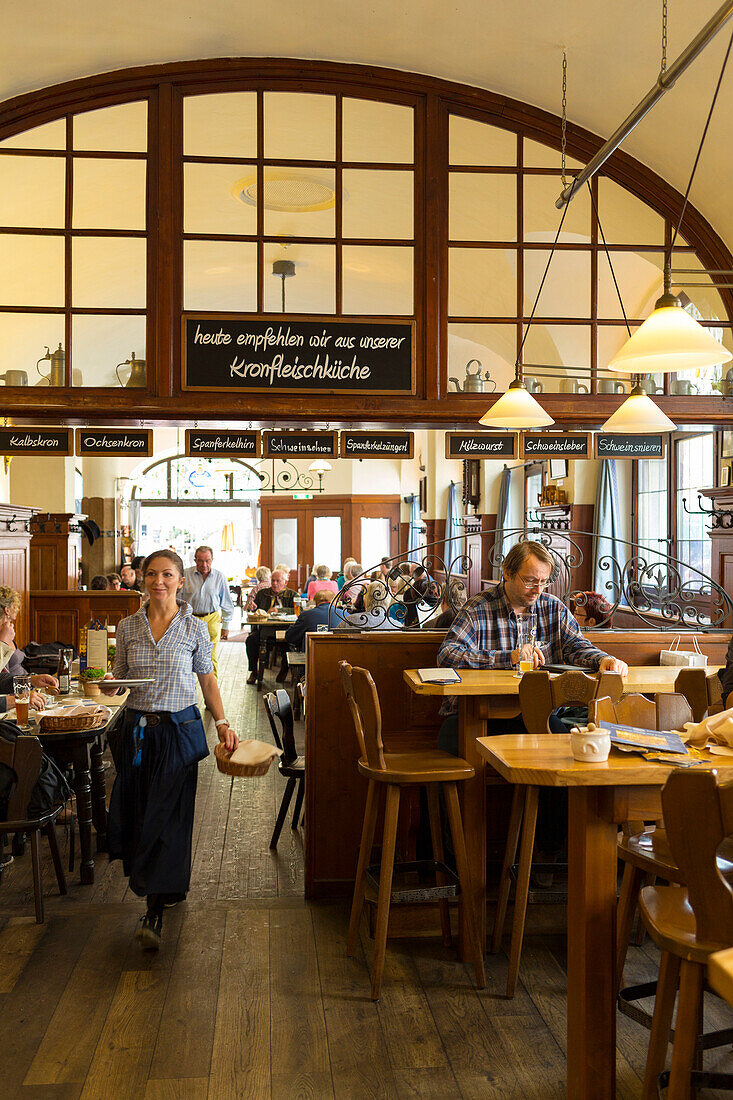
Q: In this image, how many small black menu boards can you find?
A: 8